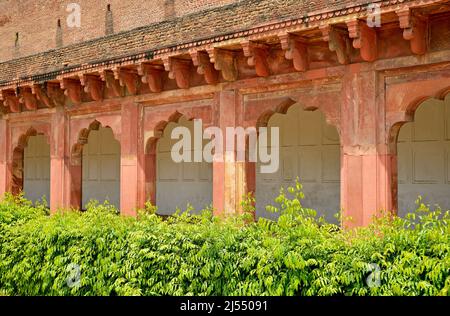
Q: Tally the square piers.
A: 5